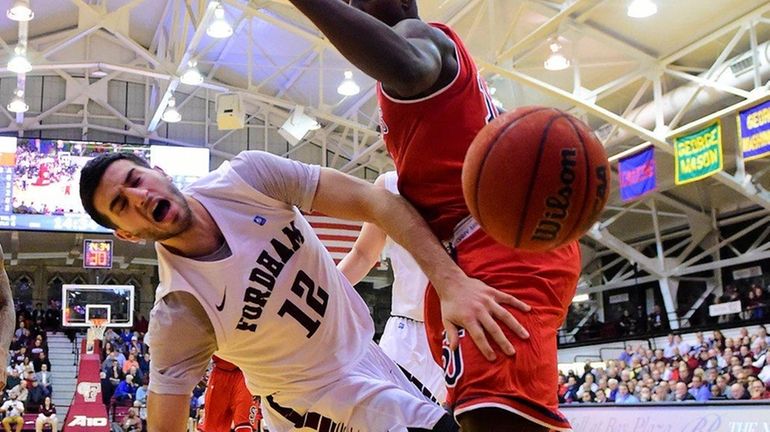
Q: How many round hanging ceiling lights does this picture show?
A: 9